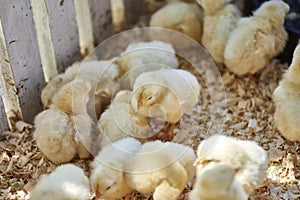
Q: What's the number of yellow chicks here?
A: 15